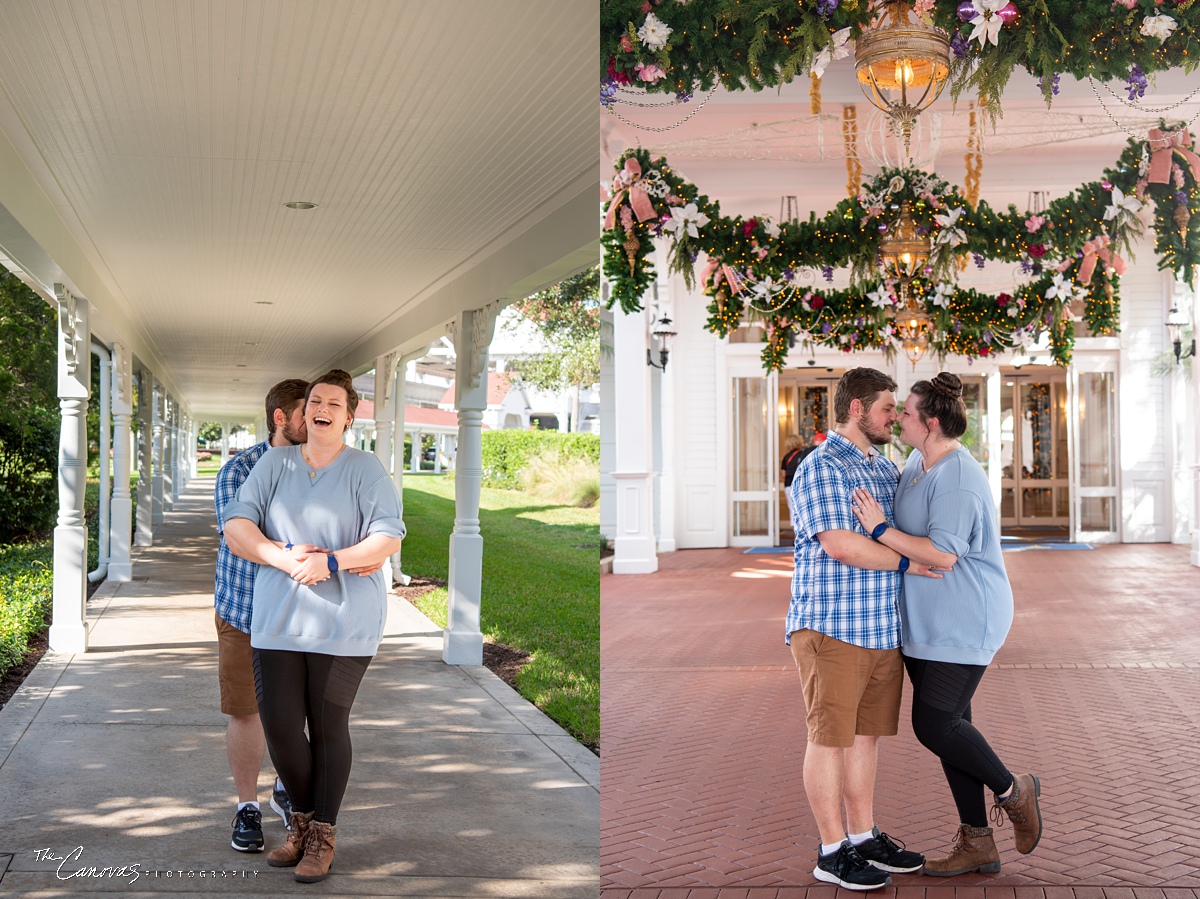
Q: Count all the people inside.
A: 2